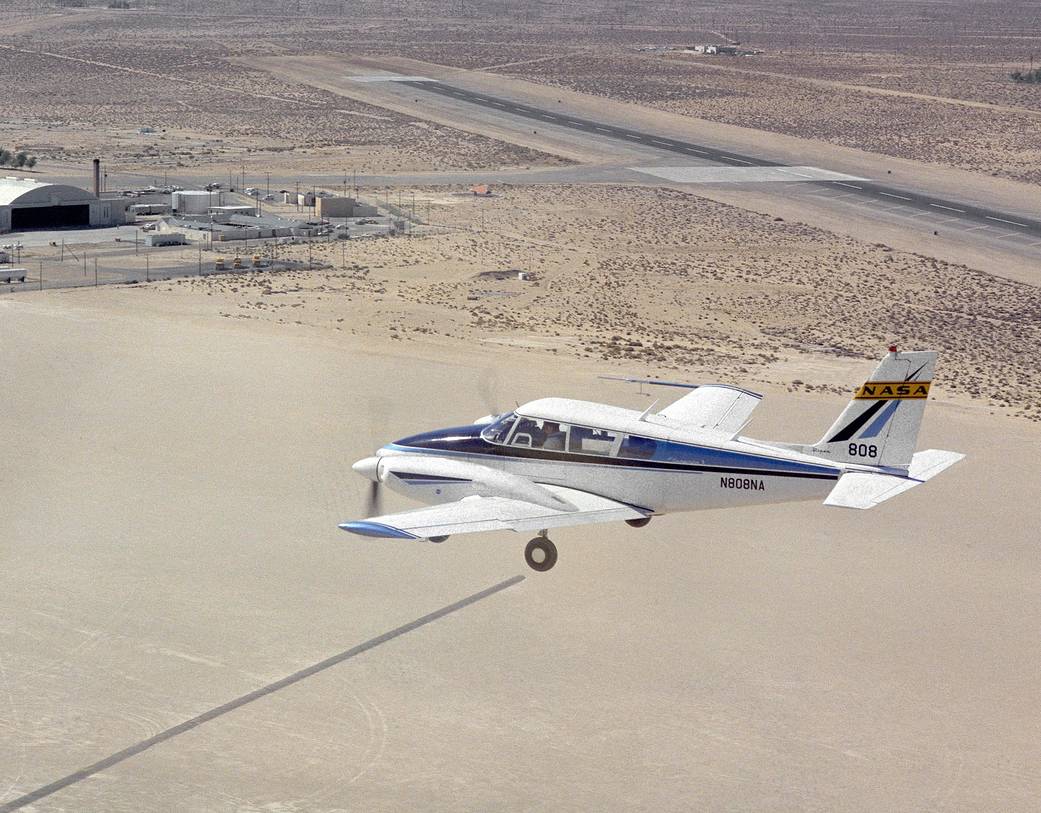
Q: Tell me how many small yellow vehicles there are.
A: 3